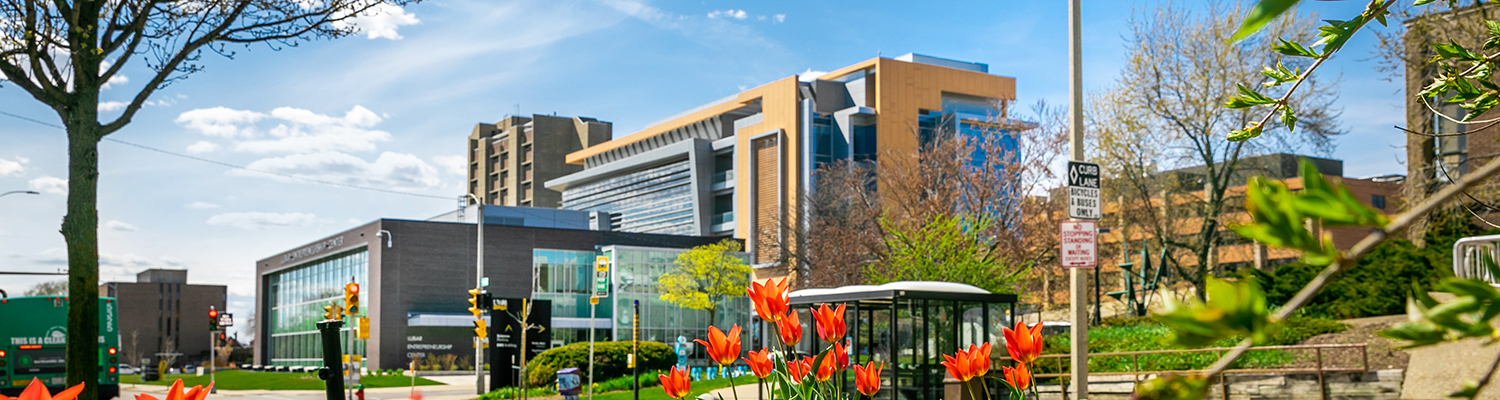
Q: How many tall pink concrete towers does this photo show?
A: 0